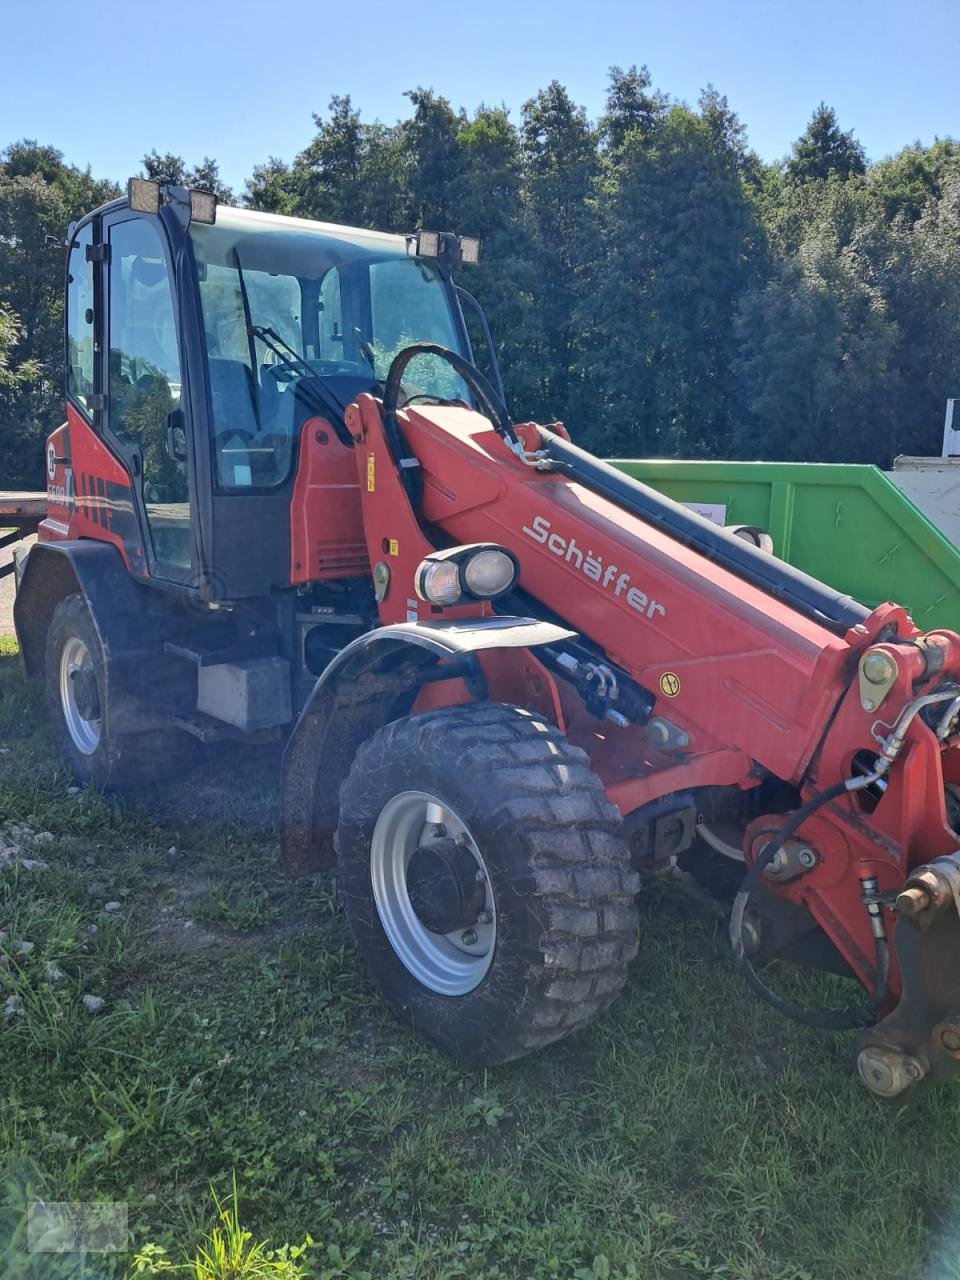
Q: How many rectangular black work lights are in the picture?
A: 4